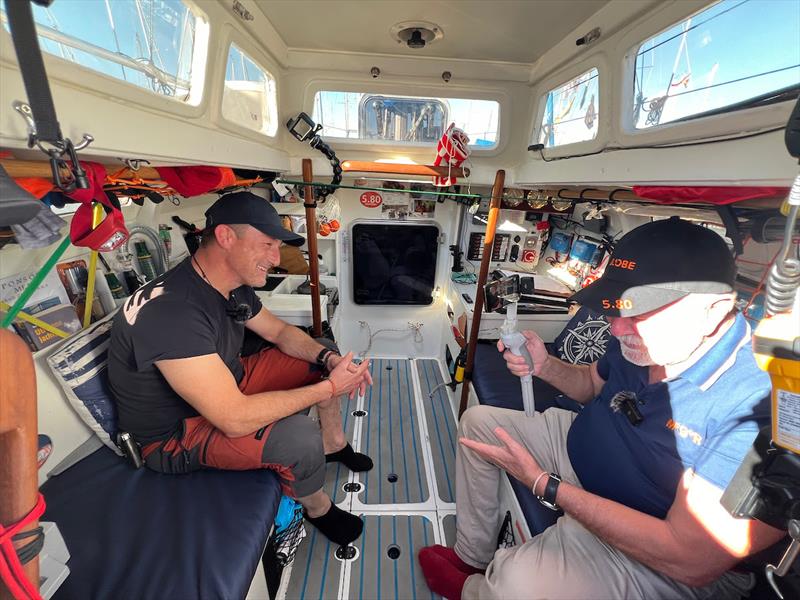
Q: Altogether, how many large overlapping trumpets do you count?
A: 0